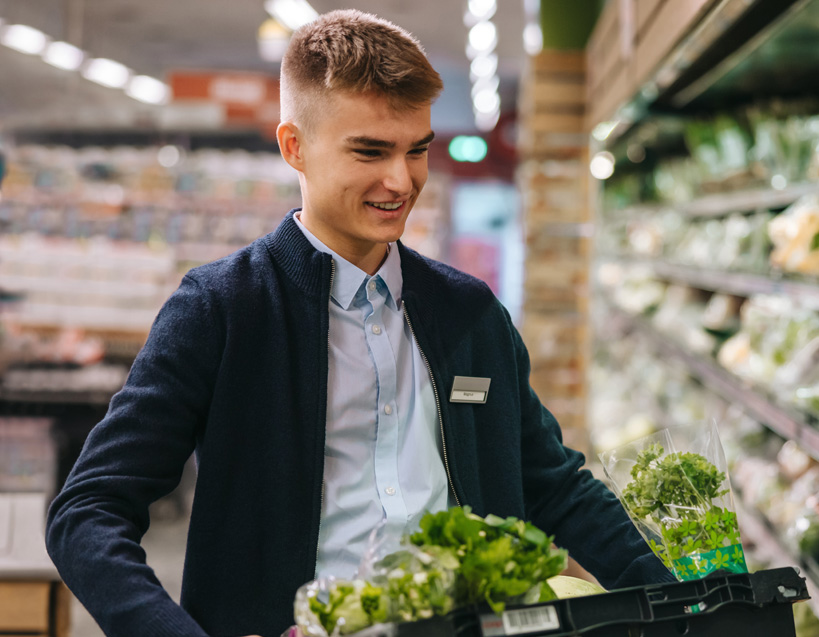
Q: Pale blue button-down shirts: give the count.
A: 1